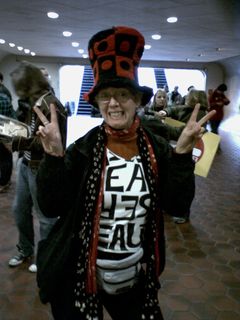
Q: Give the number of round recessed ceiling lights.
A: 13